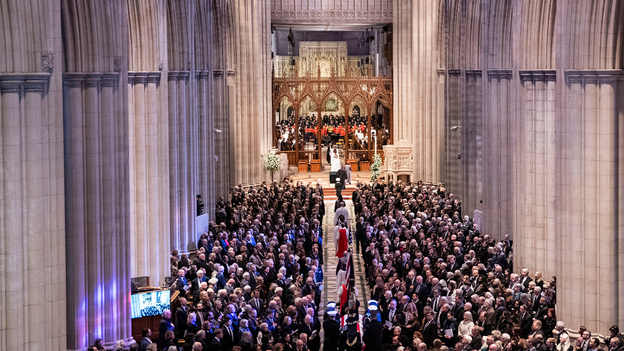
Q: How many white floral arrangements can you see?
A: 2